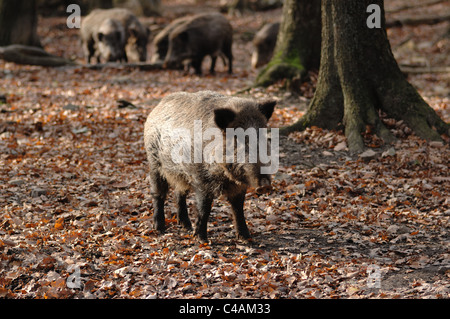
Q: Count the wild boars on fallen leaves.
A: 6